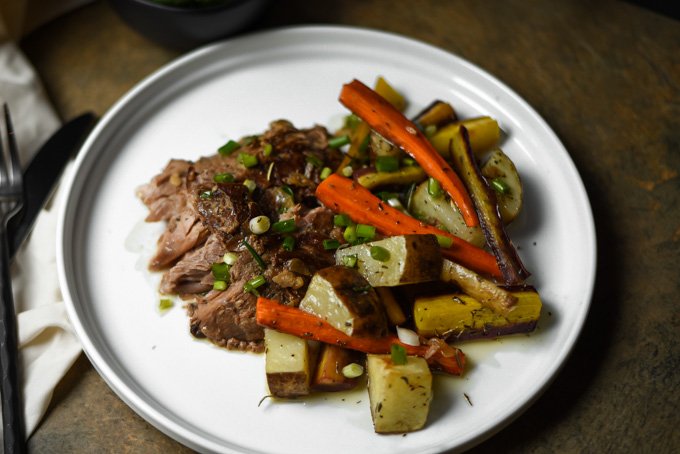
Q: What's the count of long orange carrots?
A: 3